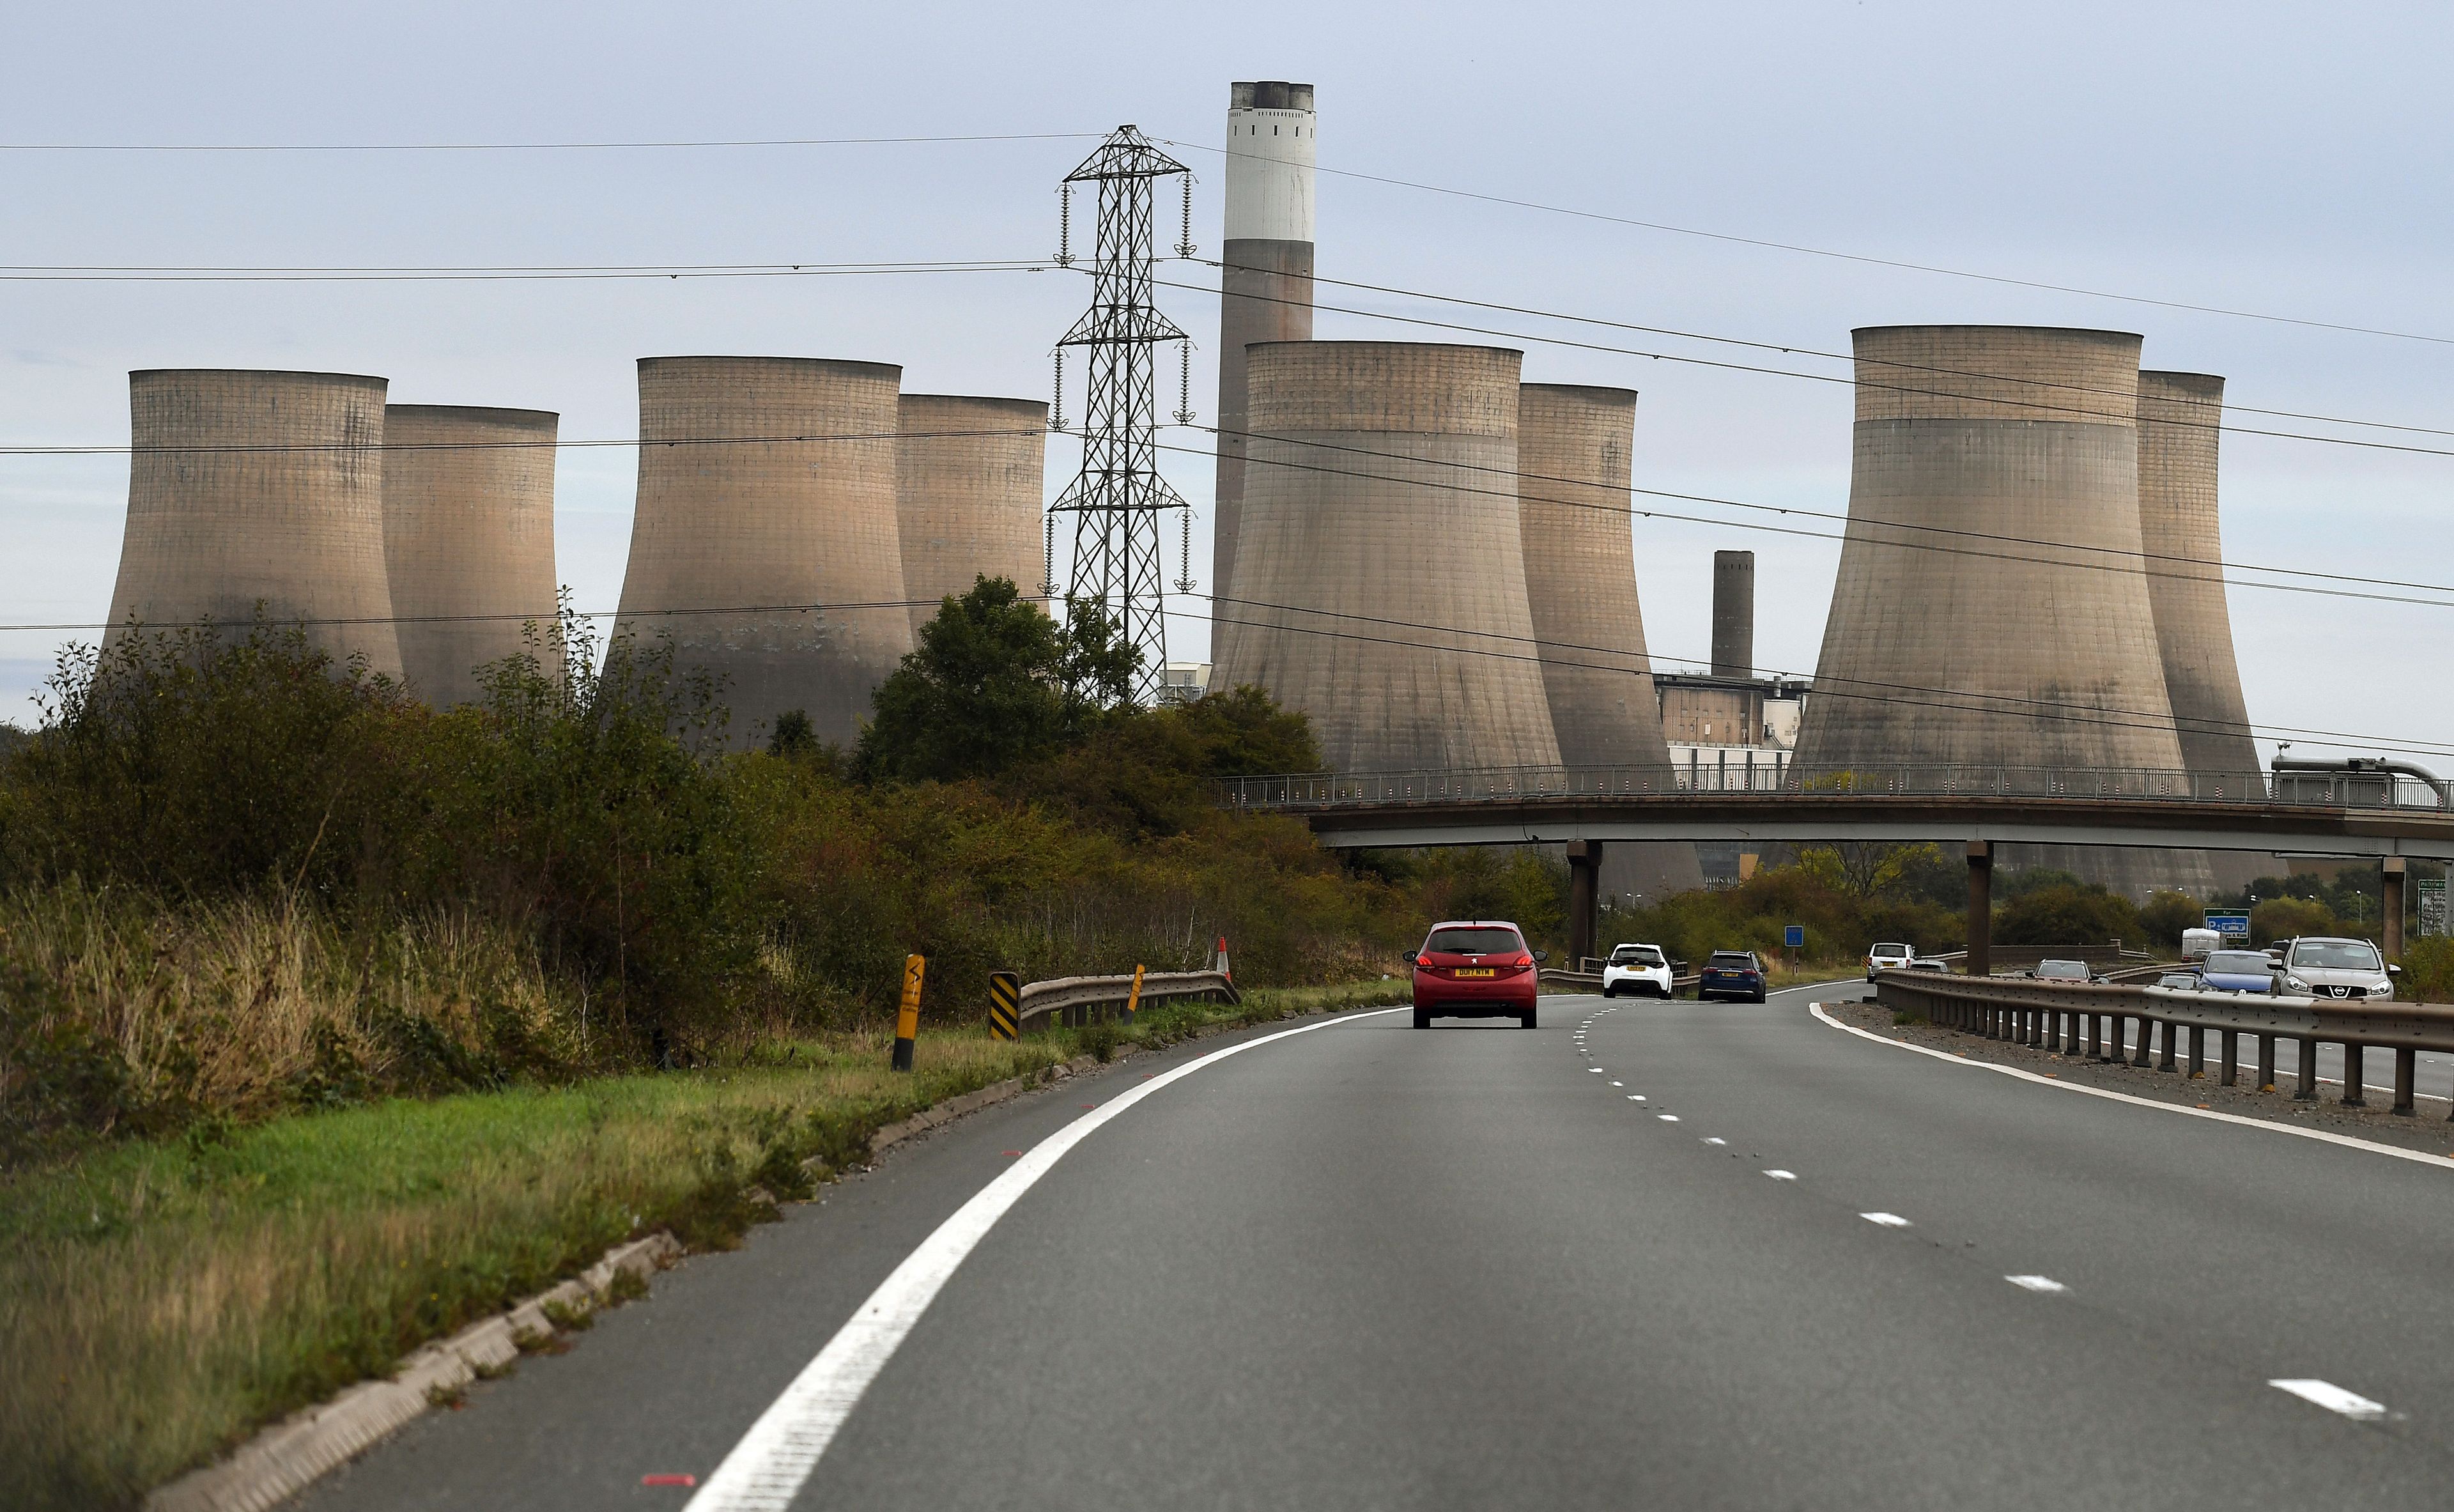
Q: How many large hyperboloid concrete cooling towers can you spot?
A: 8